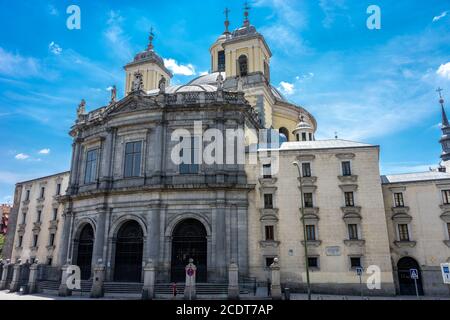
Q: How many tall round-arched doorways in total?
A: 3